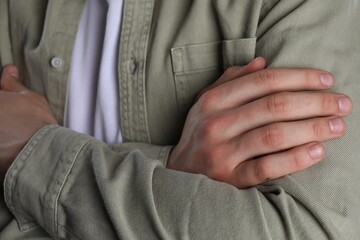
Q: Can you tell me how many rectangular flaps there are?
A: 1